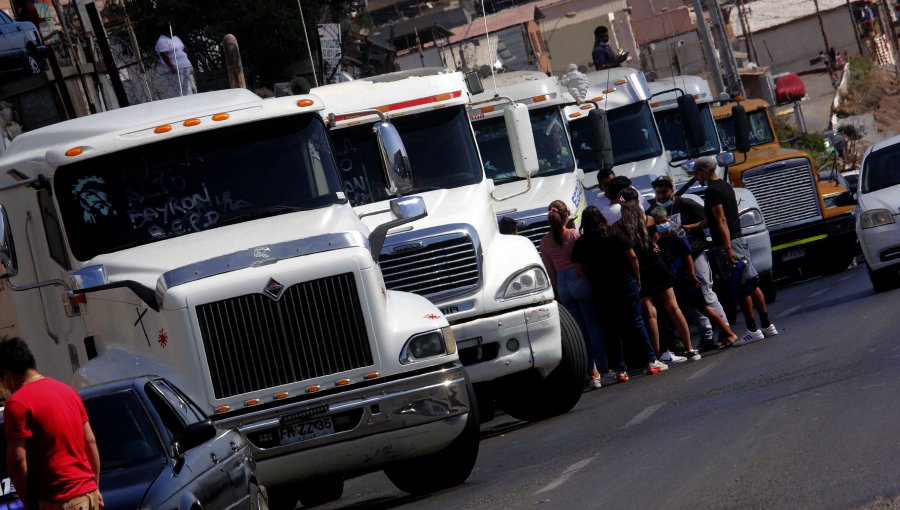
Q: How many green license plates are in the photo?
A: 0